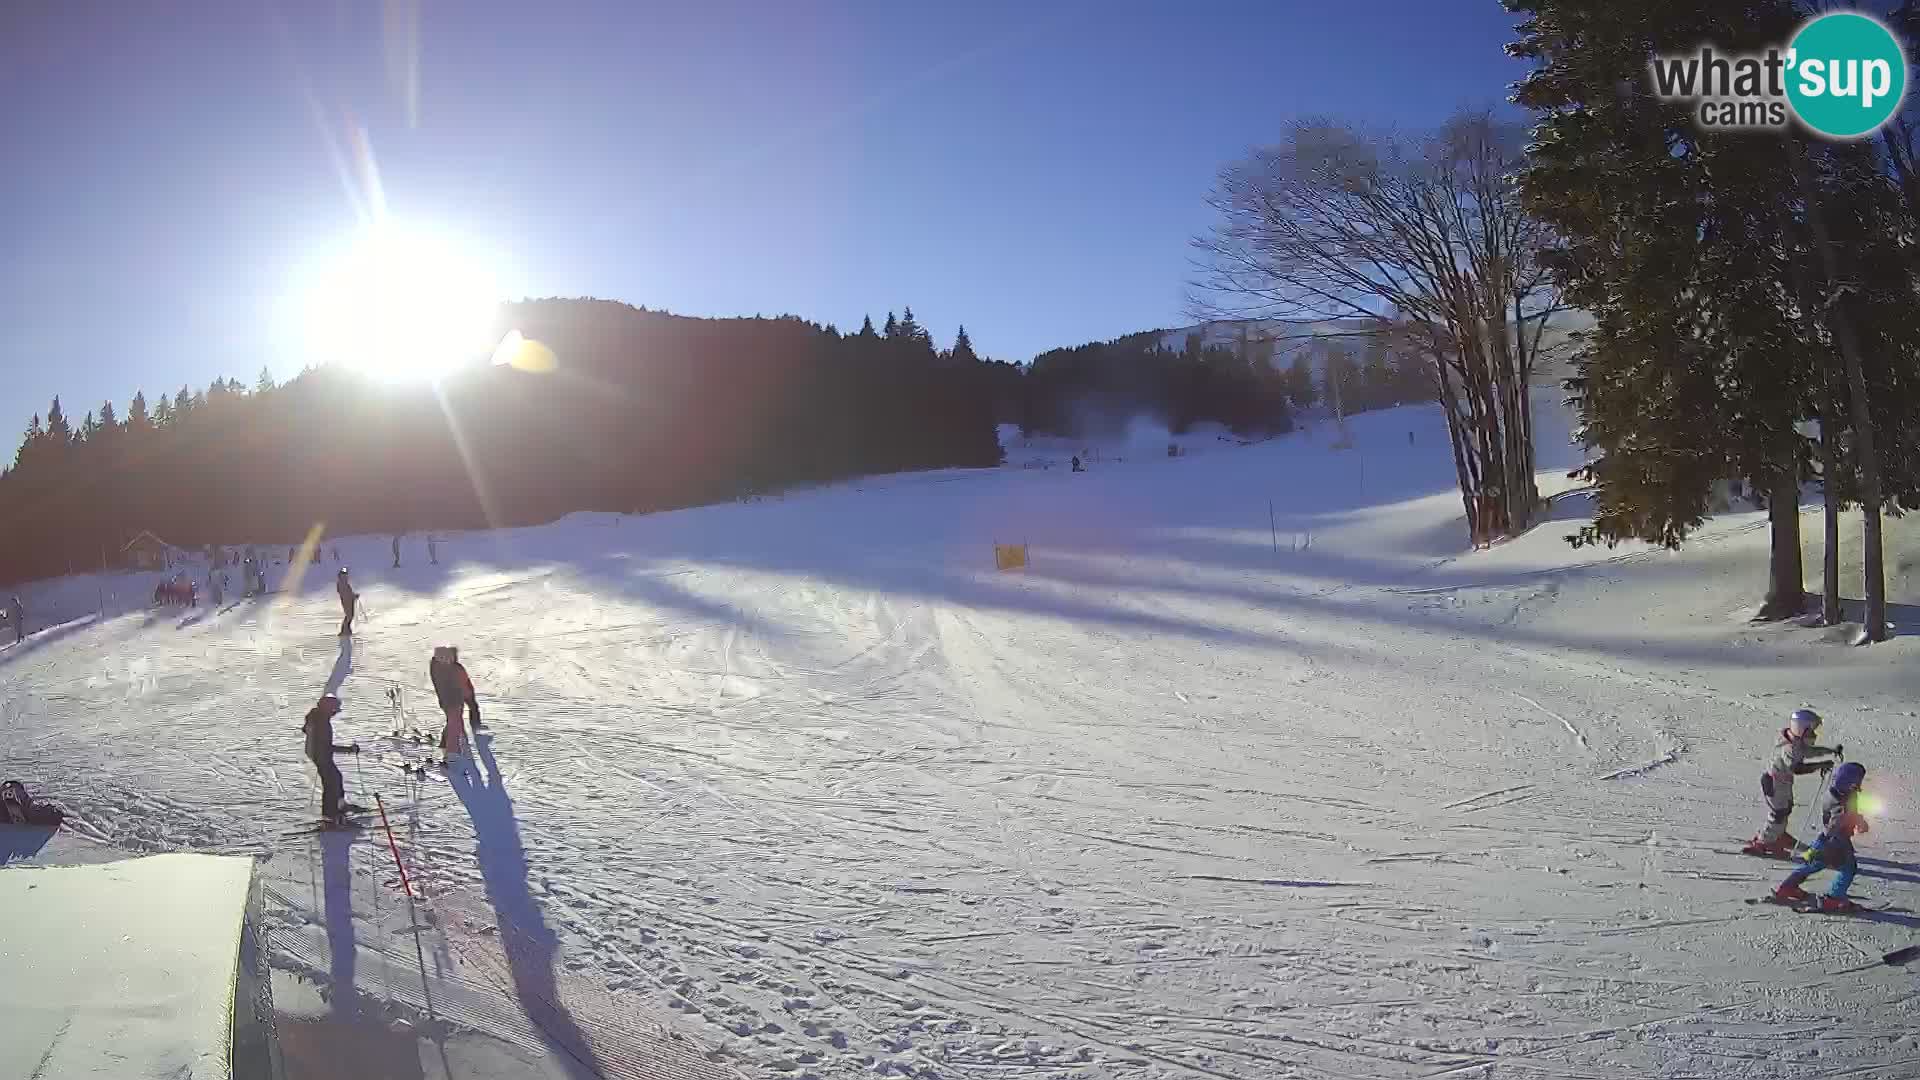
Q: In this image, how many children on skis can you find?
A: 2